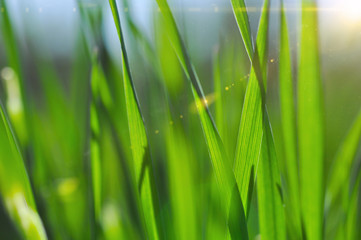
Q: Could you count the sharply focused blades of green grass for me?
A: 4